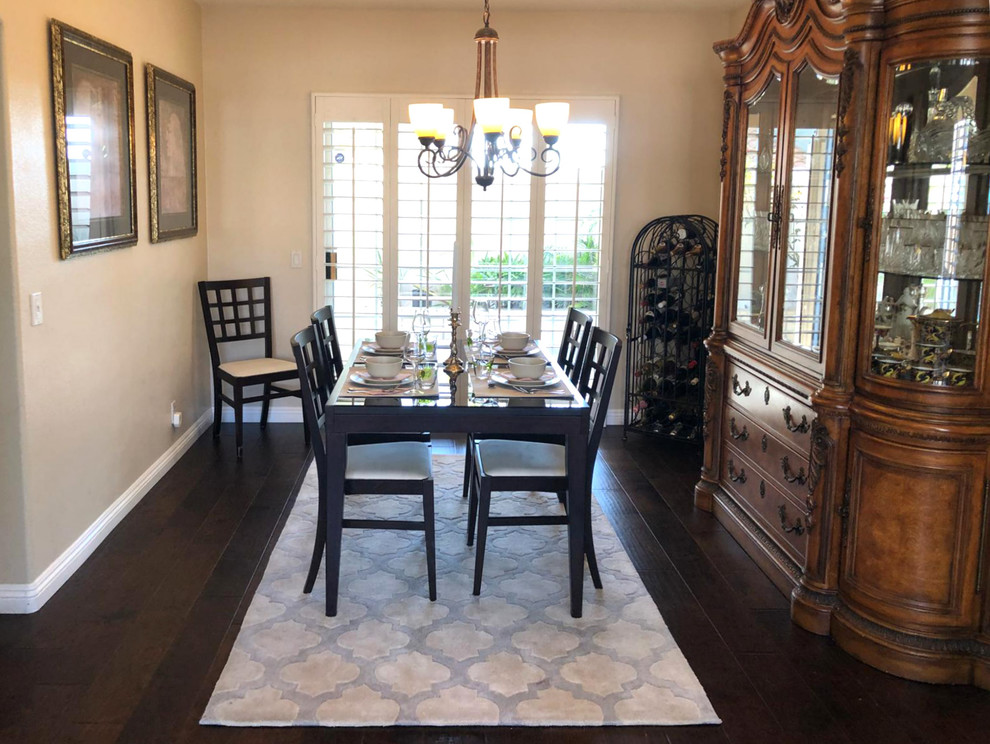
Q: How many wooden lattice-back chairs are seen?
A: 5